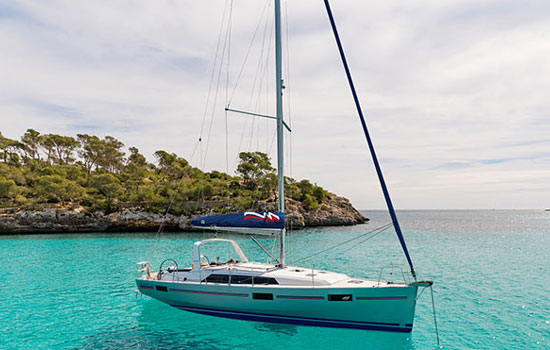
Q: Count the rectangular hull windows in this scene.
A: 3